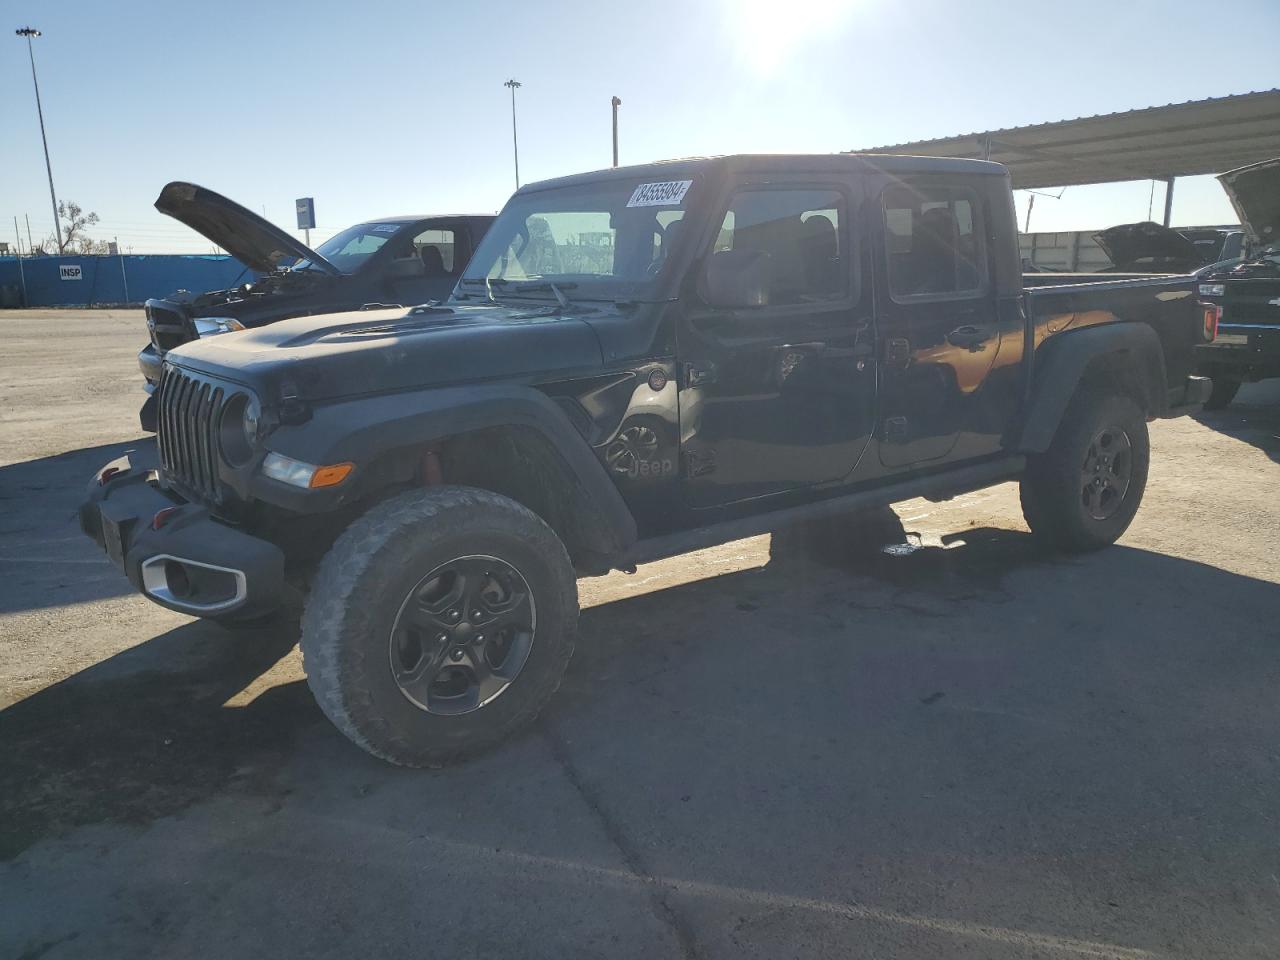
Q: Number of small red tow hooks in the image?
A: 2